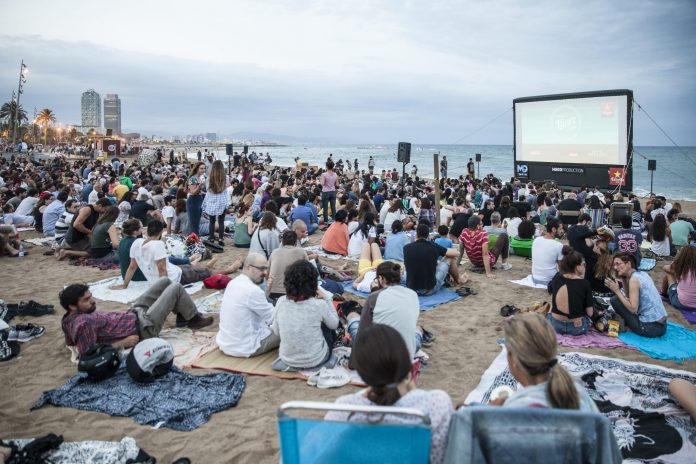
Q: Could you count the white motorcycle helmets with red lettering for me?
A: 1